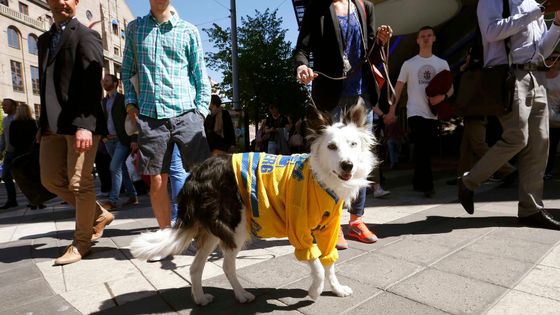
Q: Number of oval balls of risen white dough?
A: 0